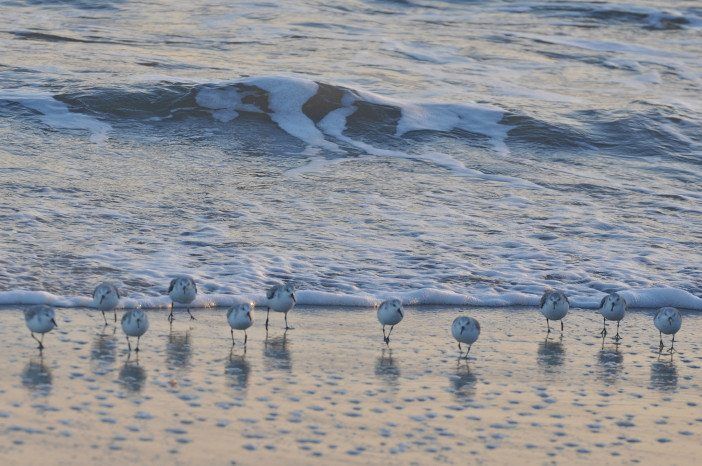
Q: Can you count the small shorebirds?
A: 11